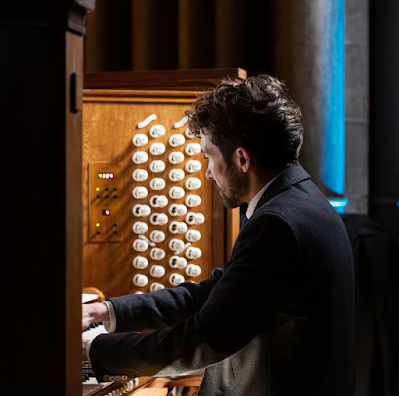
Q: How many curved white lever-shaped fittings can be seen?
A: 4